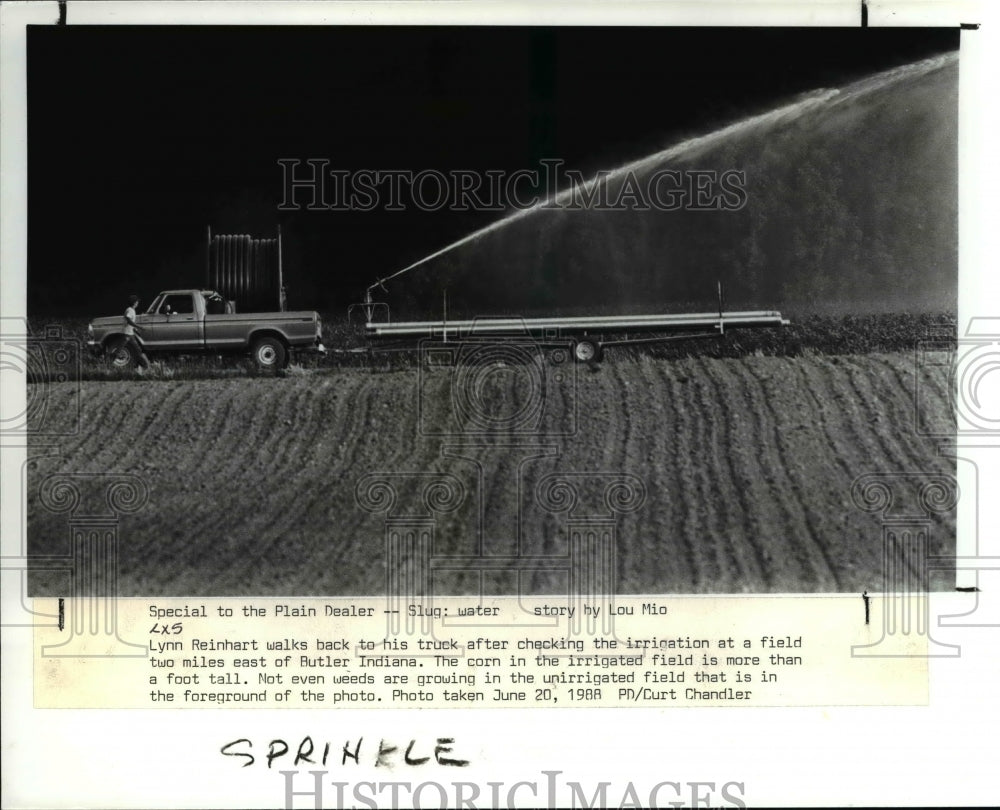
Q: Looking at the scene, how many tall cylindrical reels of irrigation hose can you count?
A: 1